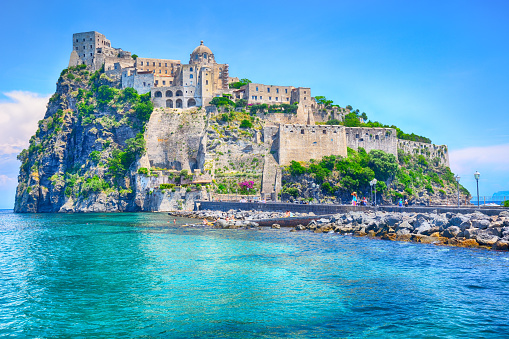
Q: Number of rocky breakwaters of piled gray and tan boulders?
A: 1